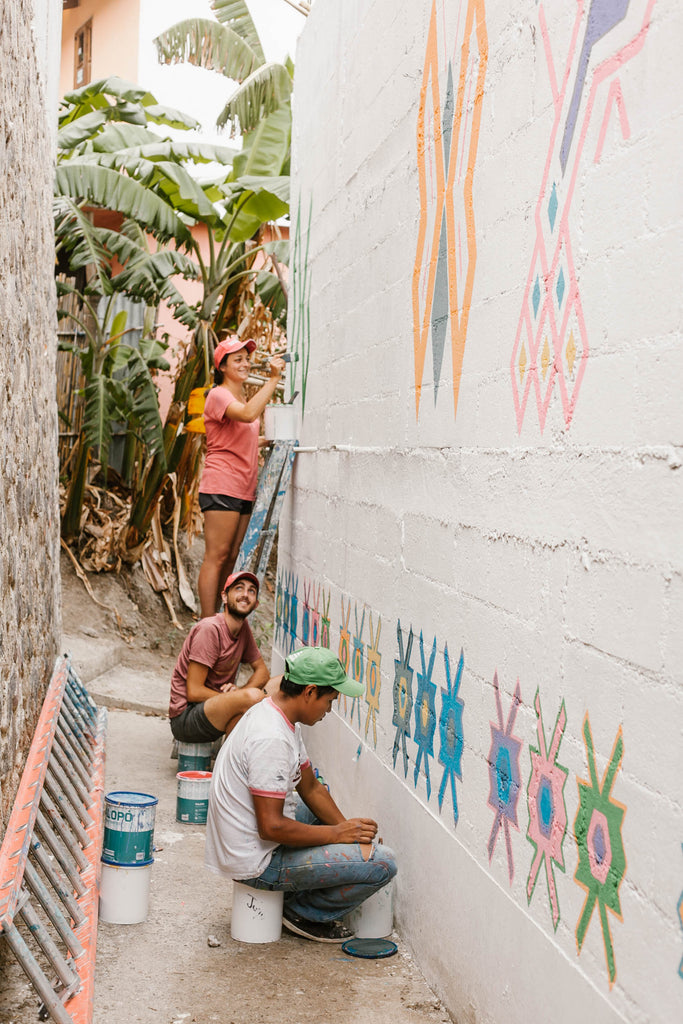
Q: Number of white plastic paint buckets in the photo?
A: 4